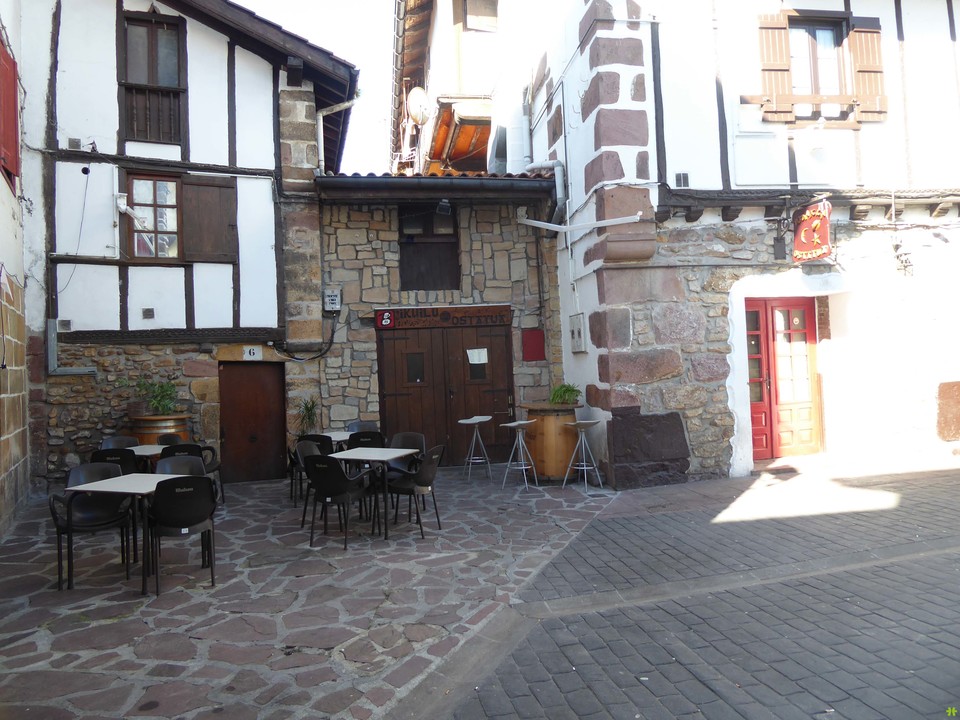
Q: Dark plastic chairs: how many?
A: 14